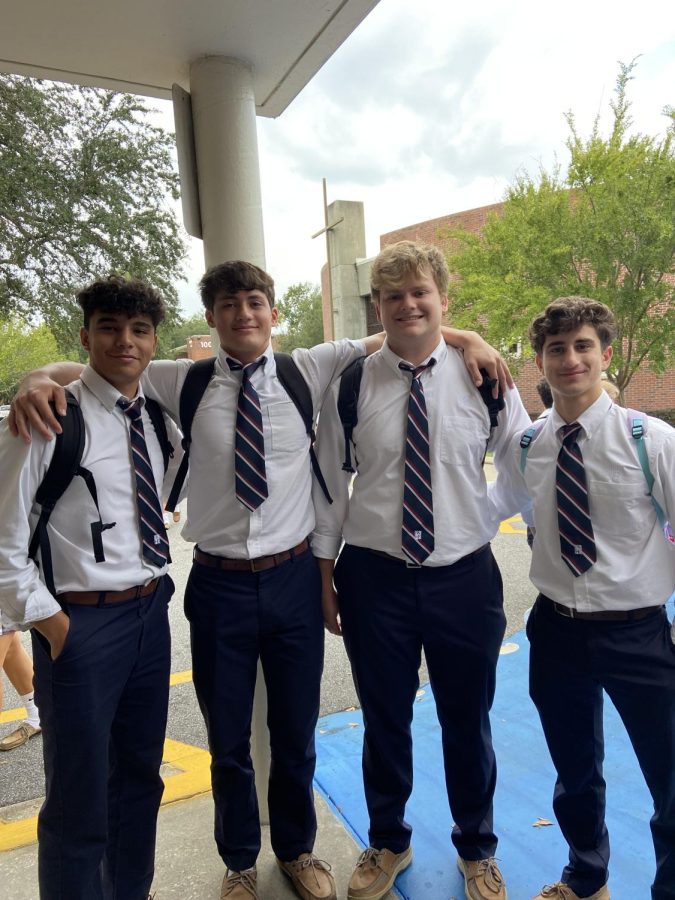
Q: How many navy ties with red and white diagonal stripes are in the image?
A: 4